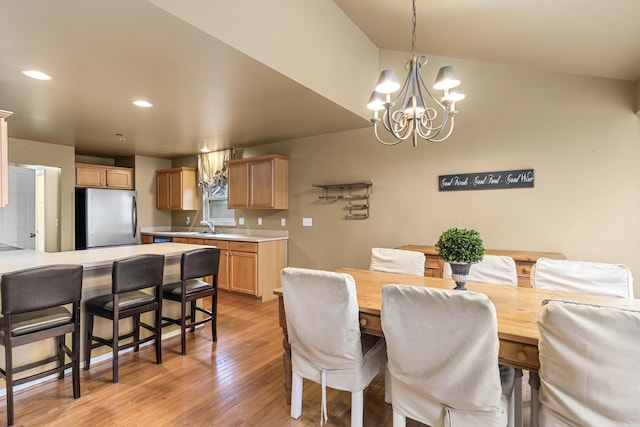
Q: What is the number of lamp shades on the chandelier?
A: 5